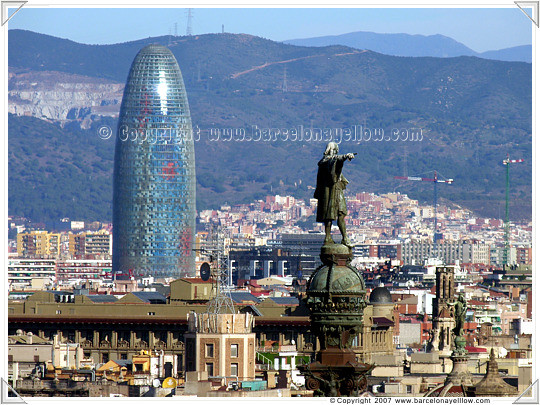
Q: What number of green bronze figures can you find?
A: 2